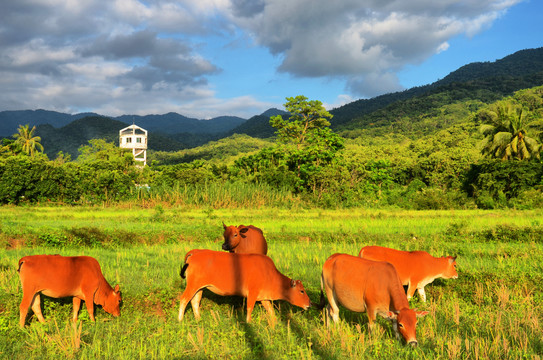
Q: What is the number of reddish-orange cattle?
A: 5